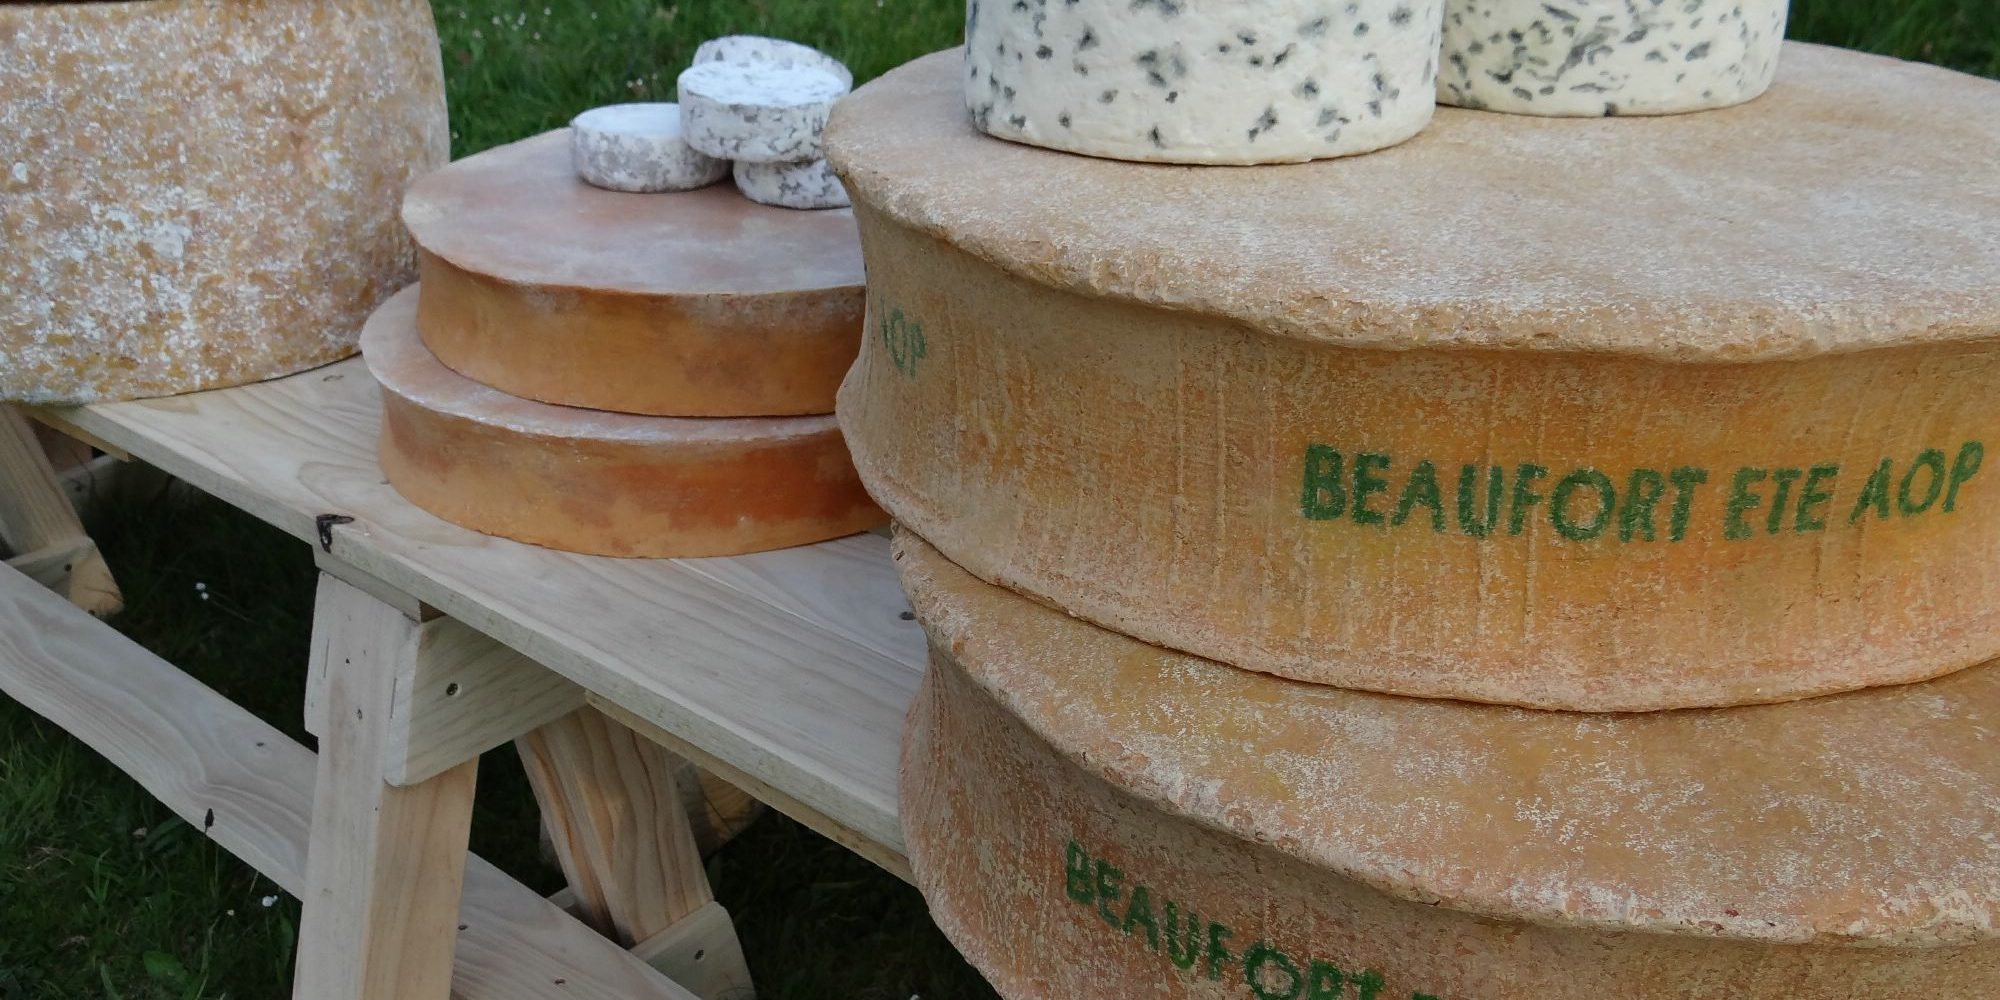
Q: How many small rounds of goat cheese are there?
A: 4